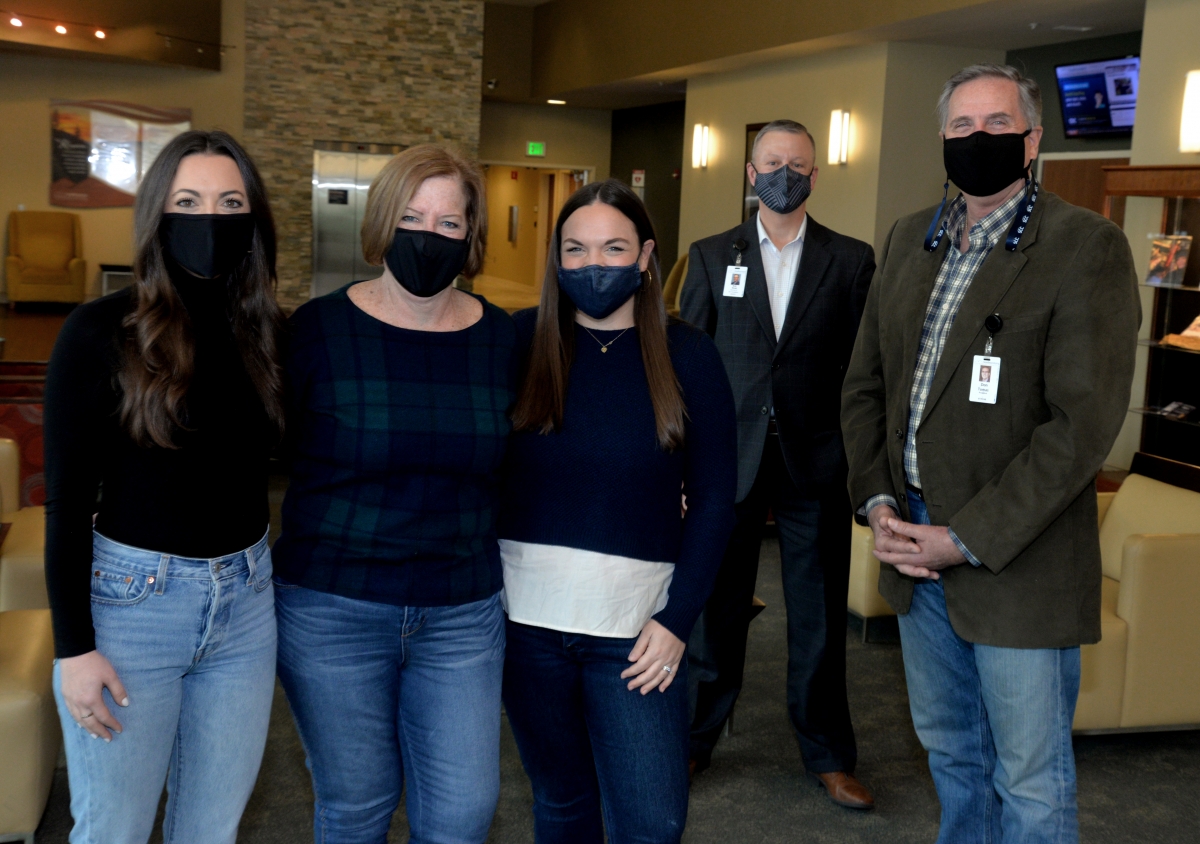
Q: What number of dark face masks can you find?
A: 5